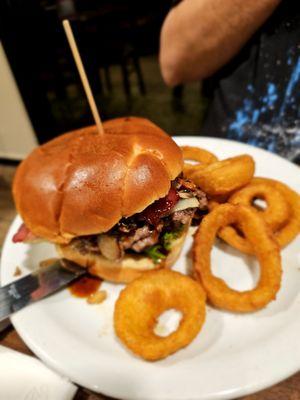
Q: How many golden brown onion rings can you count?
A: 6